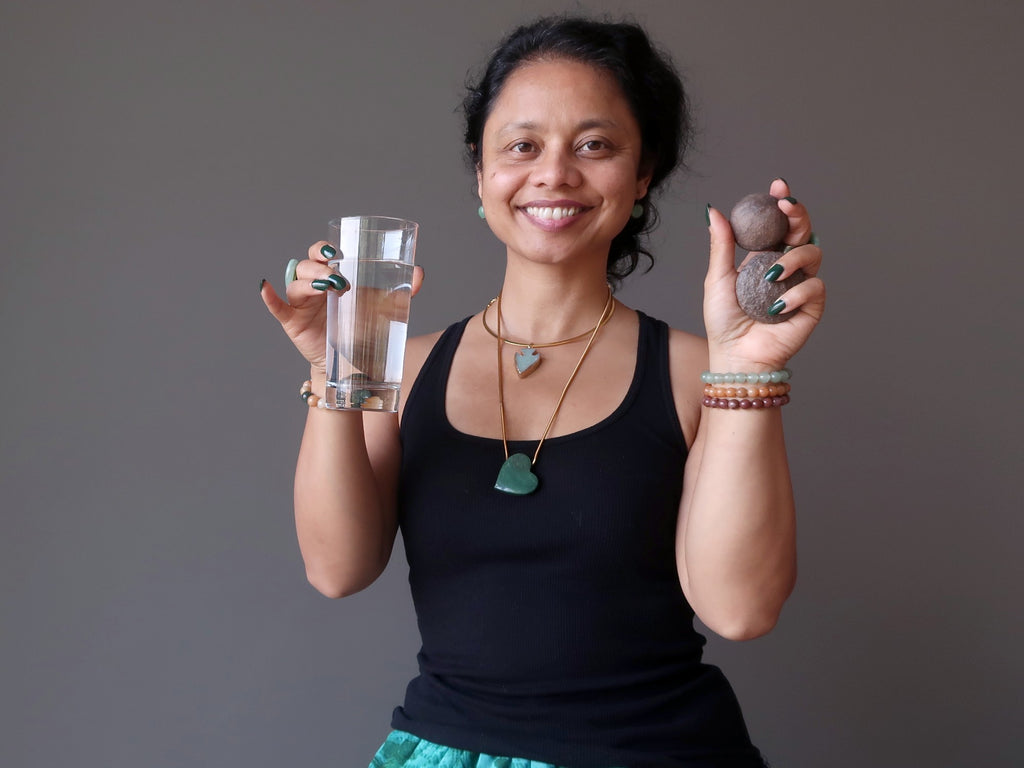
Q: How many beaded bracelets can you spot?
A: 4